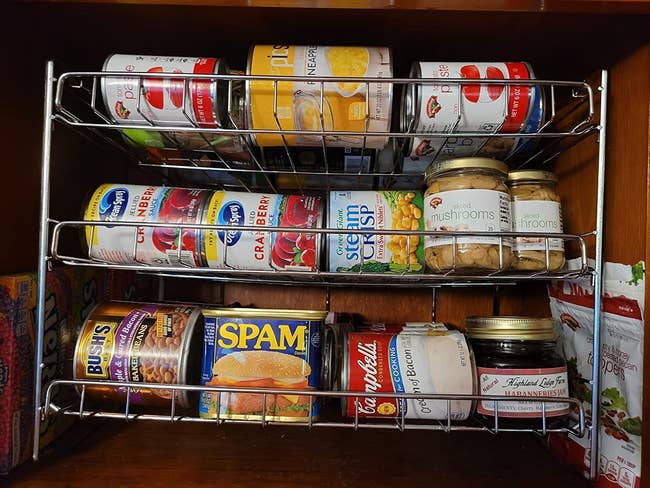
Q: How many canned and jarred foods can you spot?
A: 12